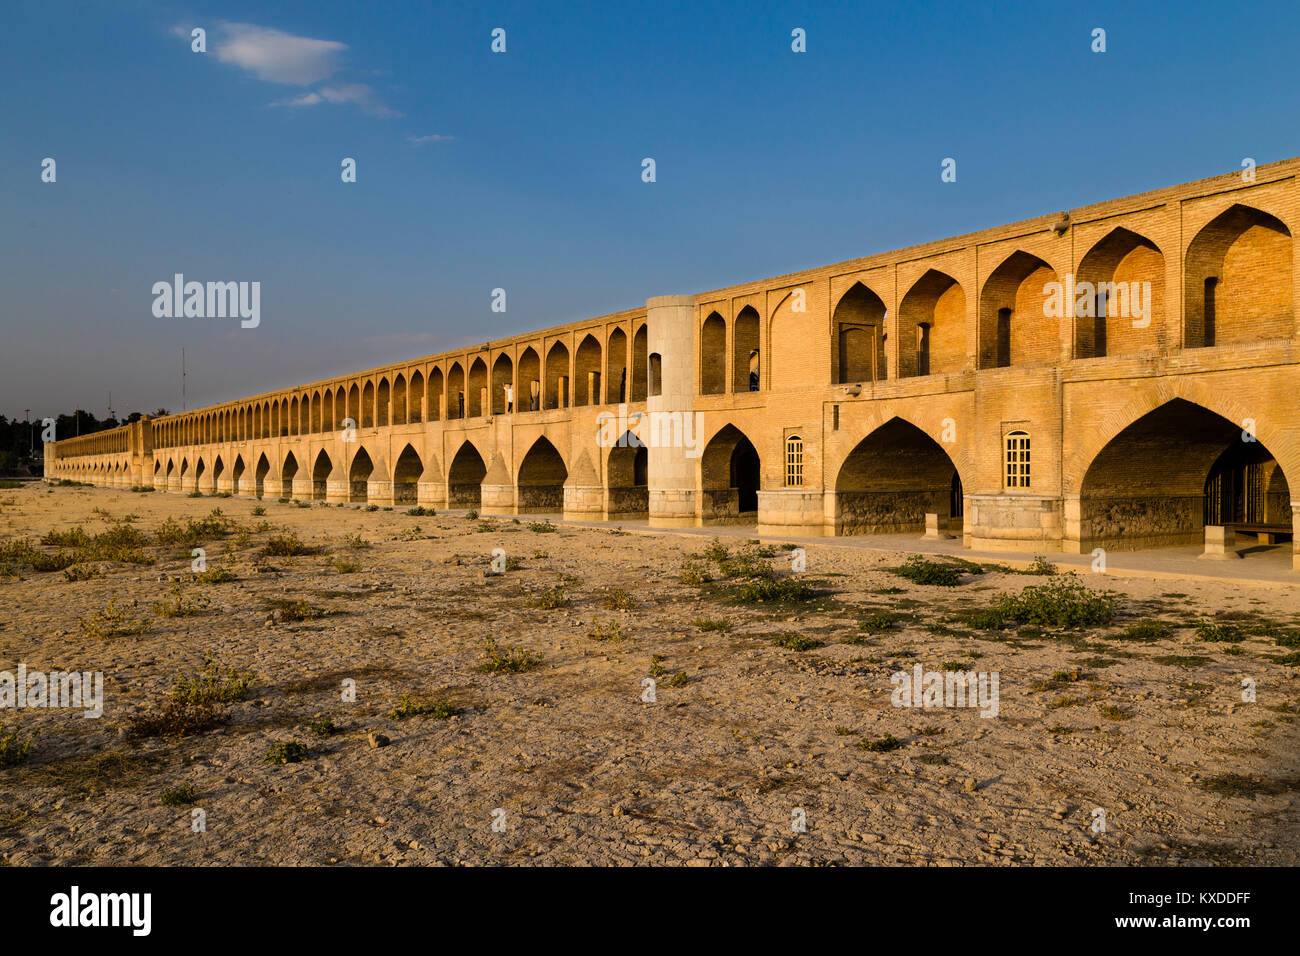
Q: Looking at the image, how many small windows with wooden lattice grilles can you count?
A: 2